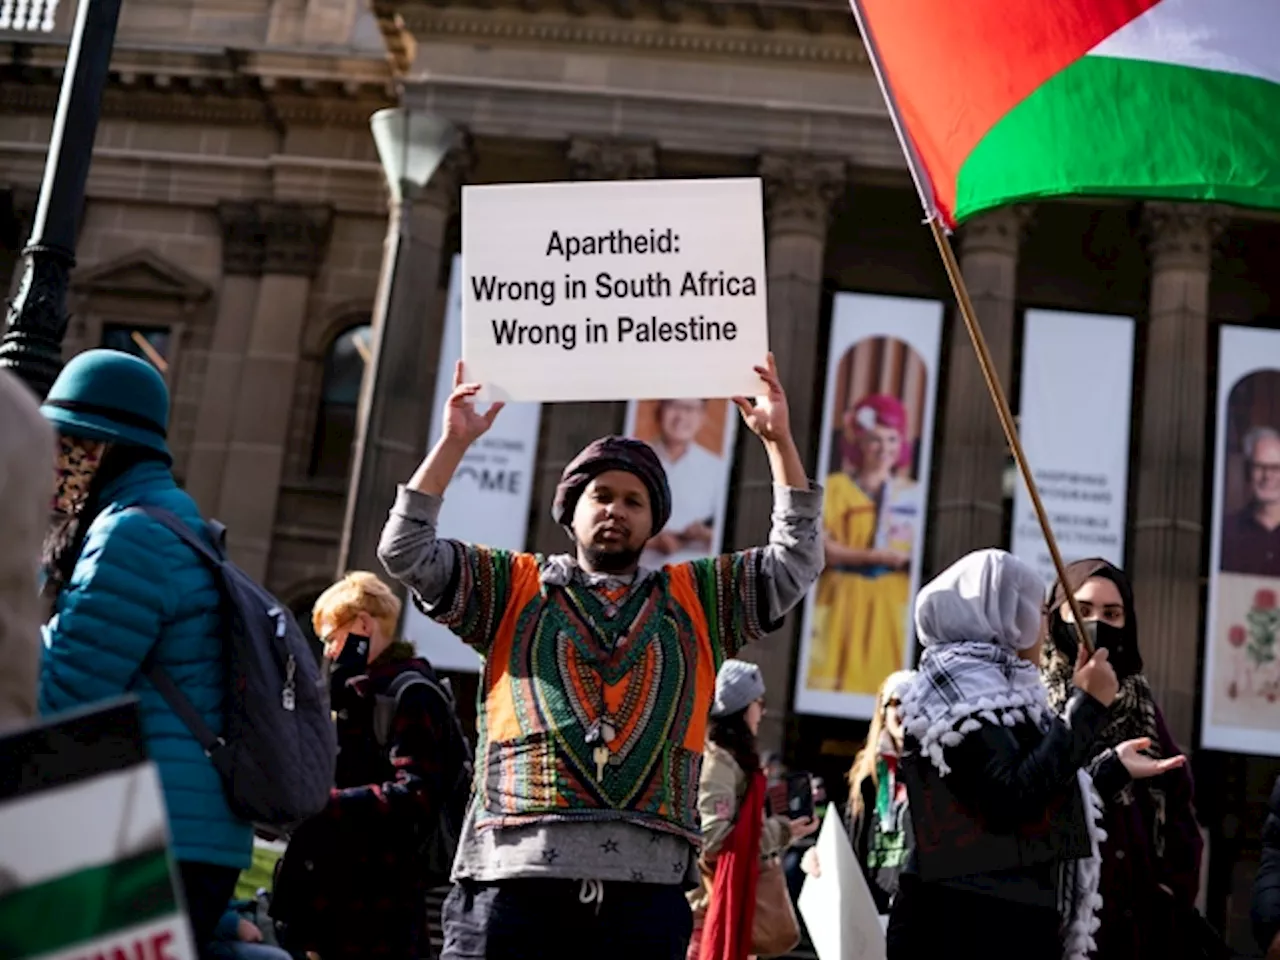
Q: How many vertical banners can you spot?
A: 5